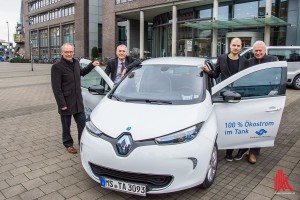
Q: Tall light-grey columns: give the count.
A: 4